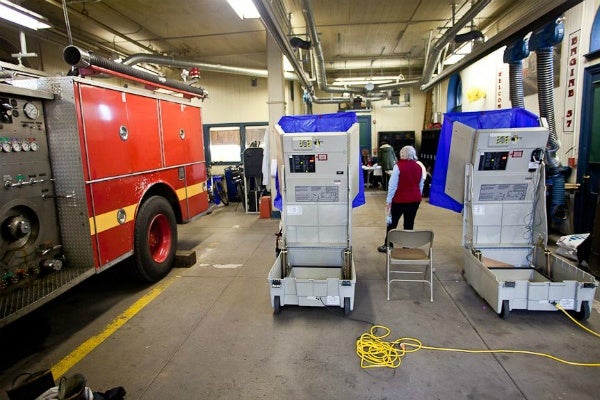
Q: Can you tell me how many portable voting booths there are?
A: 2